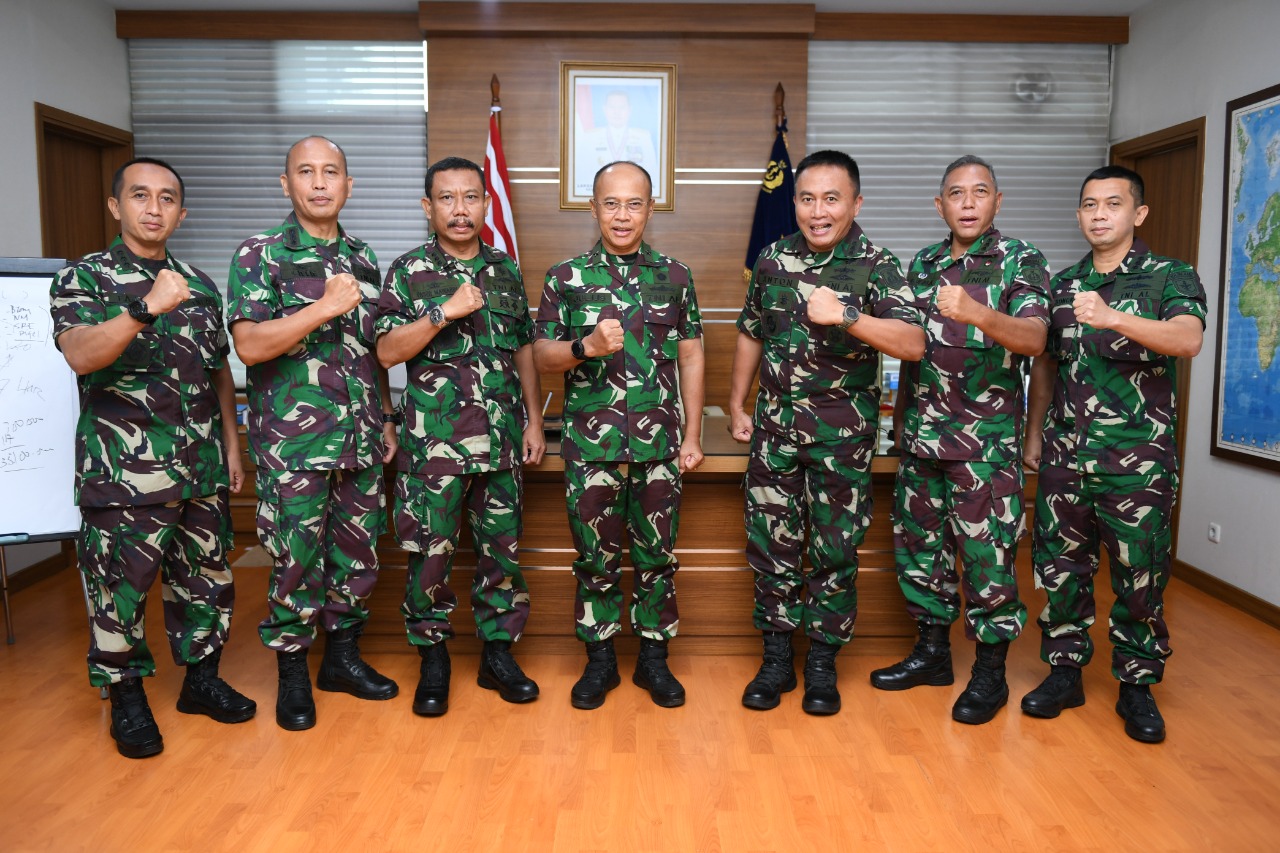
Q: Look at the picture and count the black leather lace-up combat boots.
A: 14